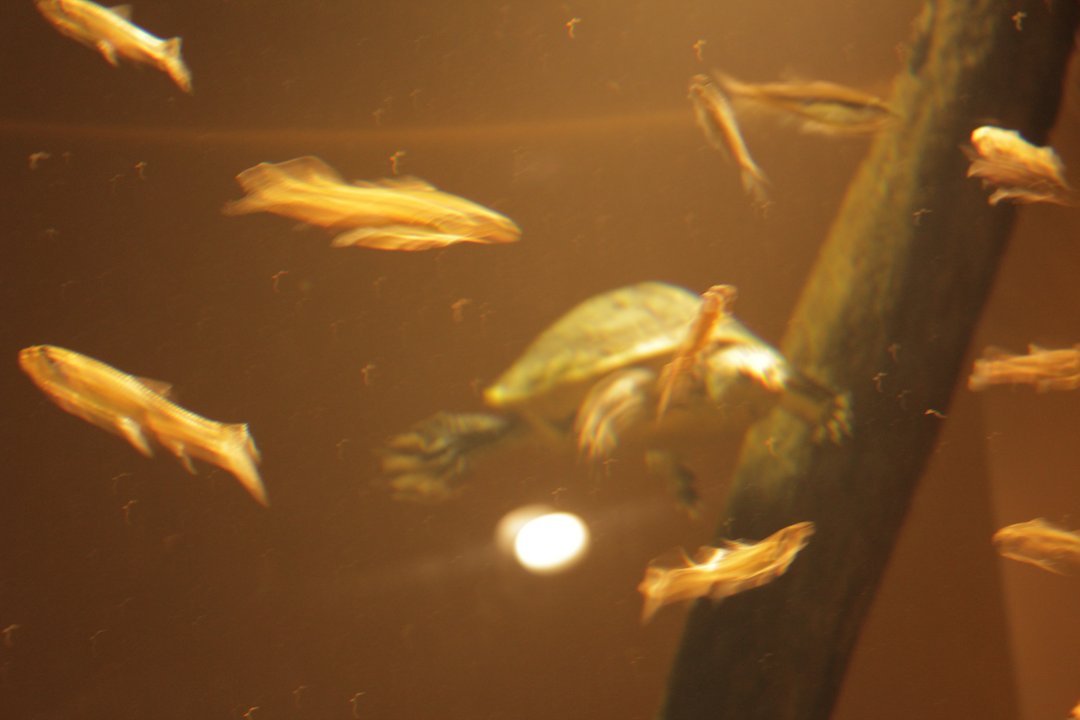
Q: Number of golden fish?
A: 10